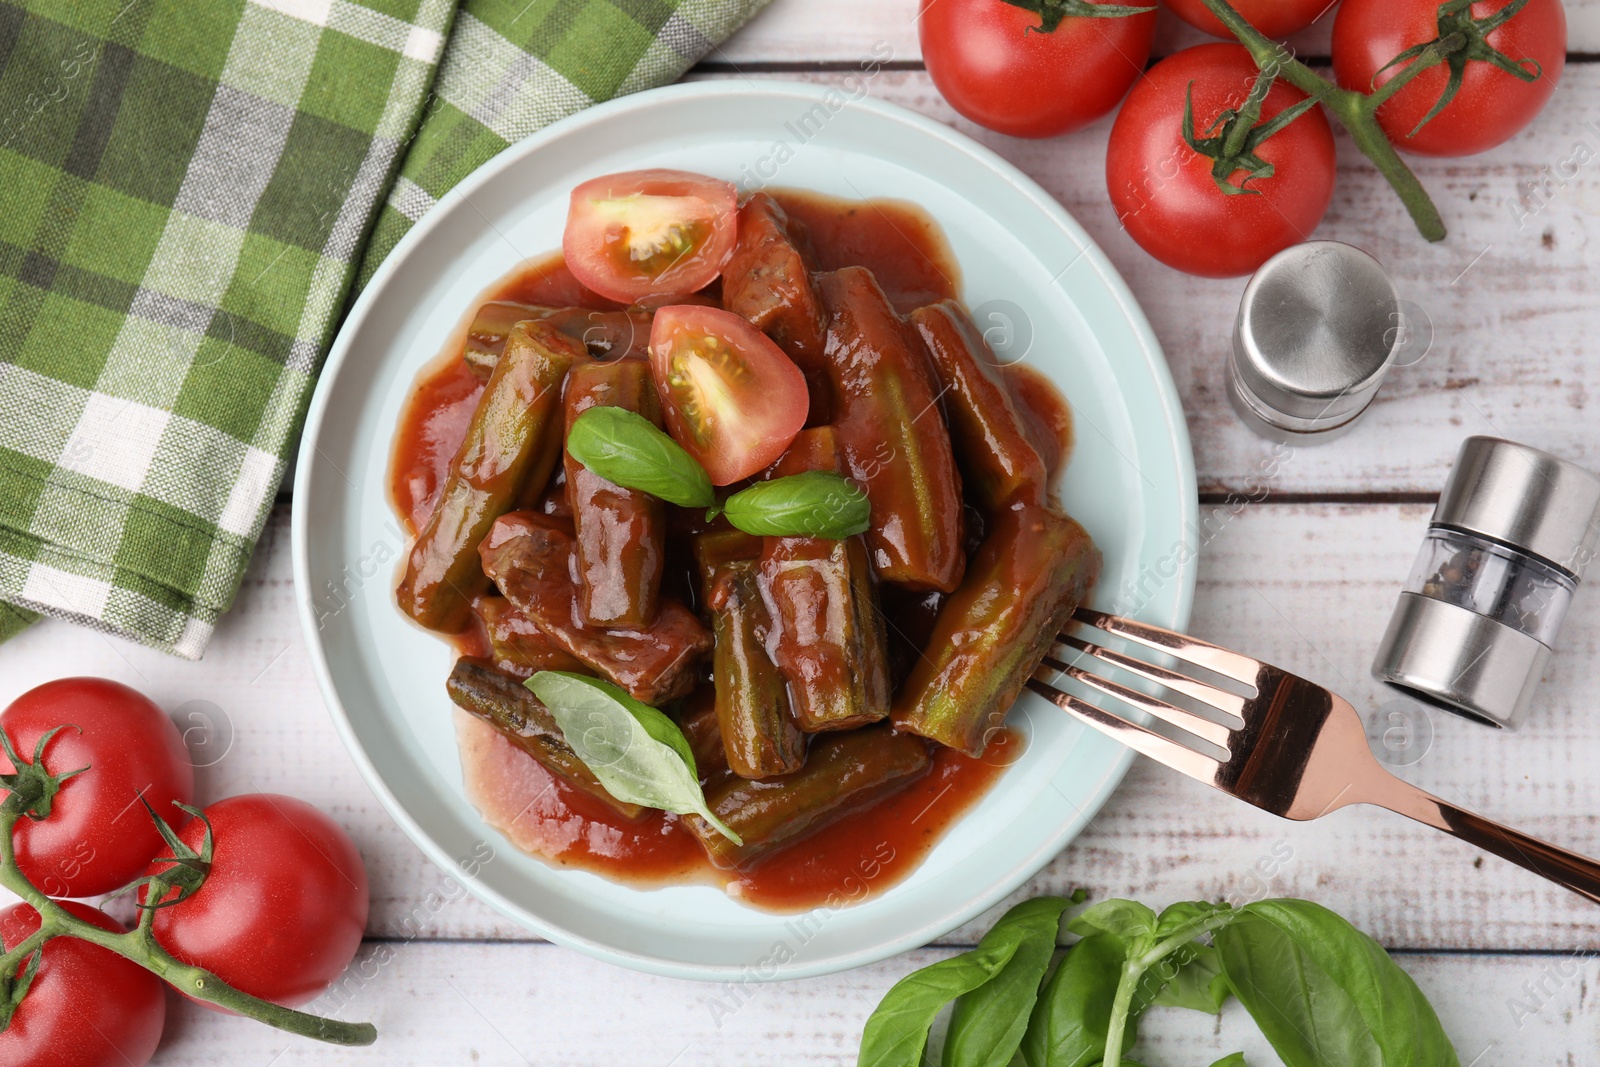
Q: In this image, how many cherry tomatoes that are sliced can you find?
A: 2